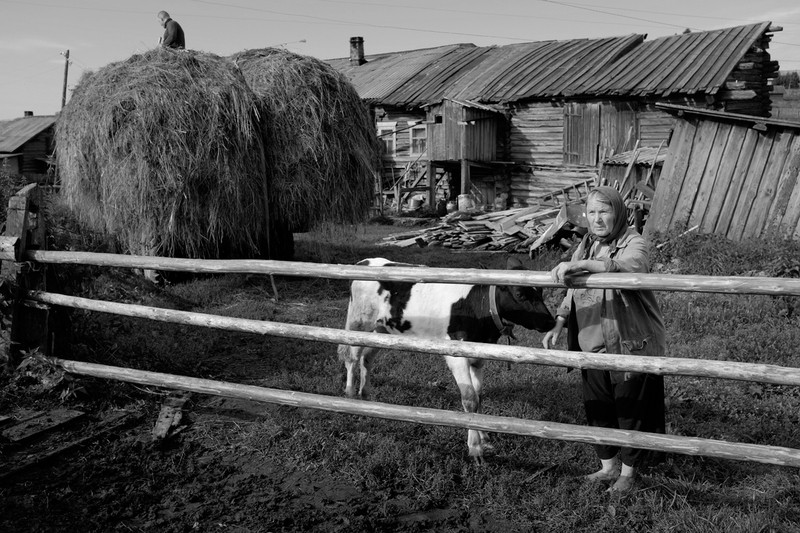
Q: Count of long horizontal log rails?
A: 3